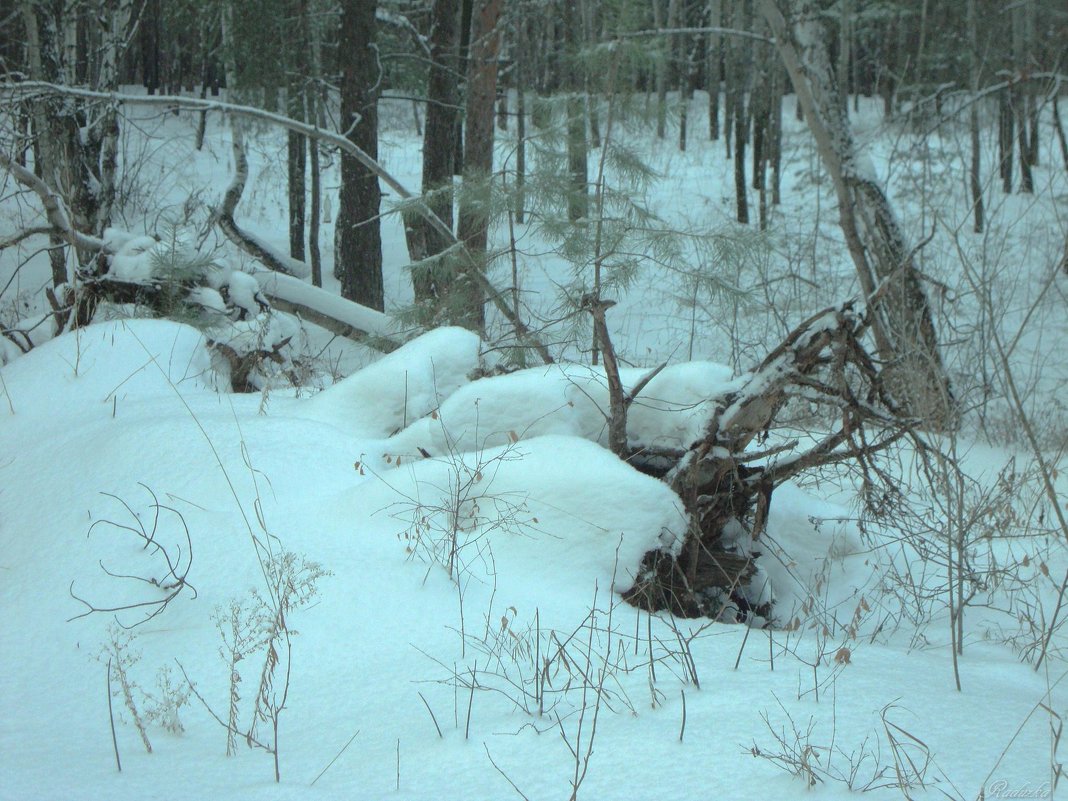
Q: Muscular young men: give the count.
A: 0